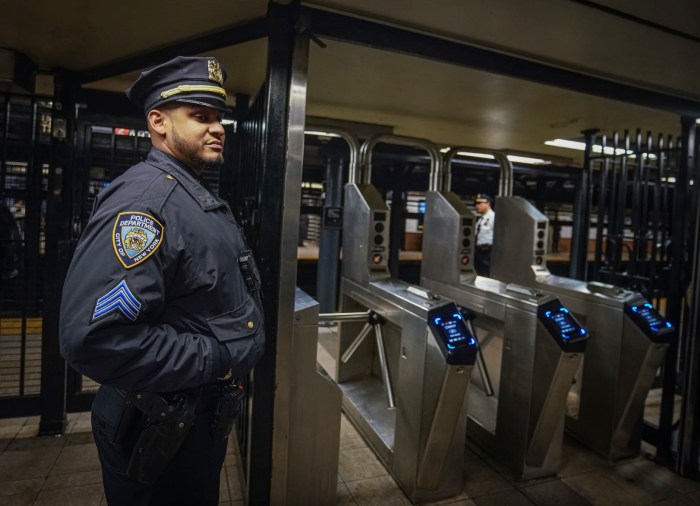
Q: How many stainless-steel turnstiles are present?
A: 3